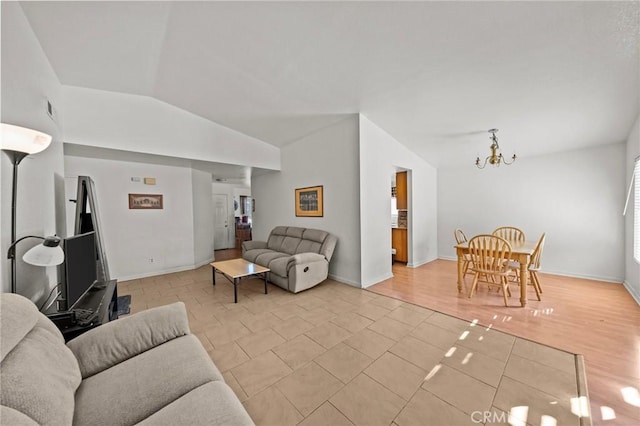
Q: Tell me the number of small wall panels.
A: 2